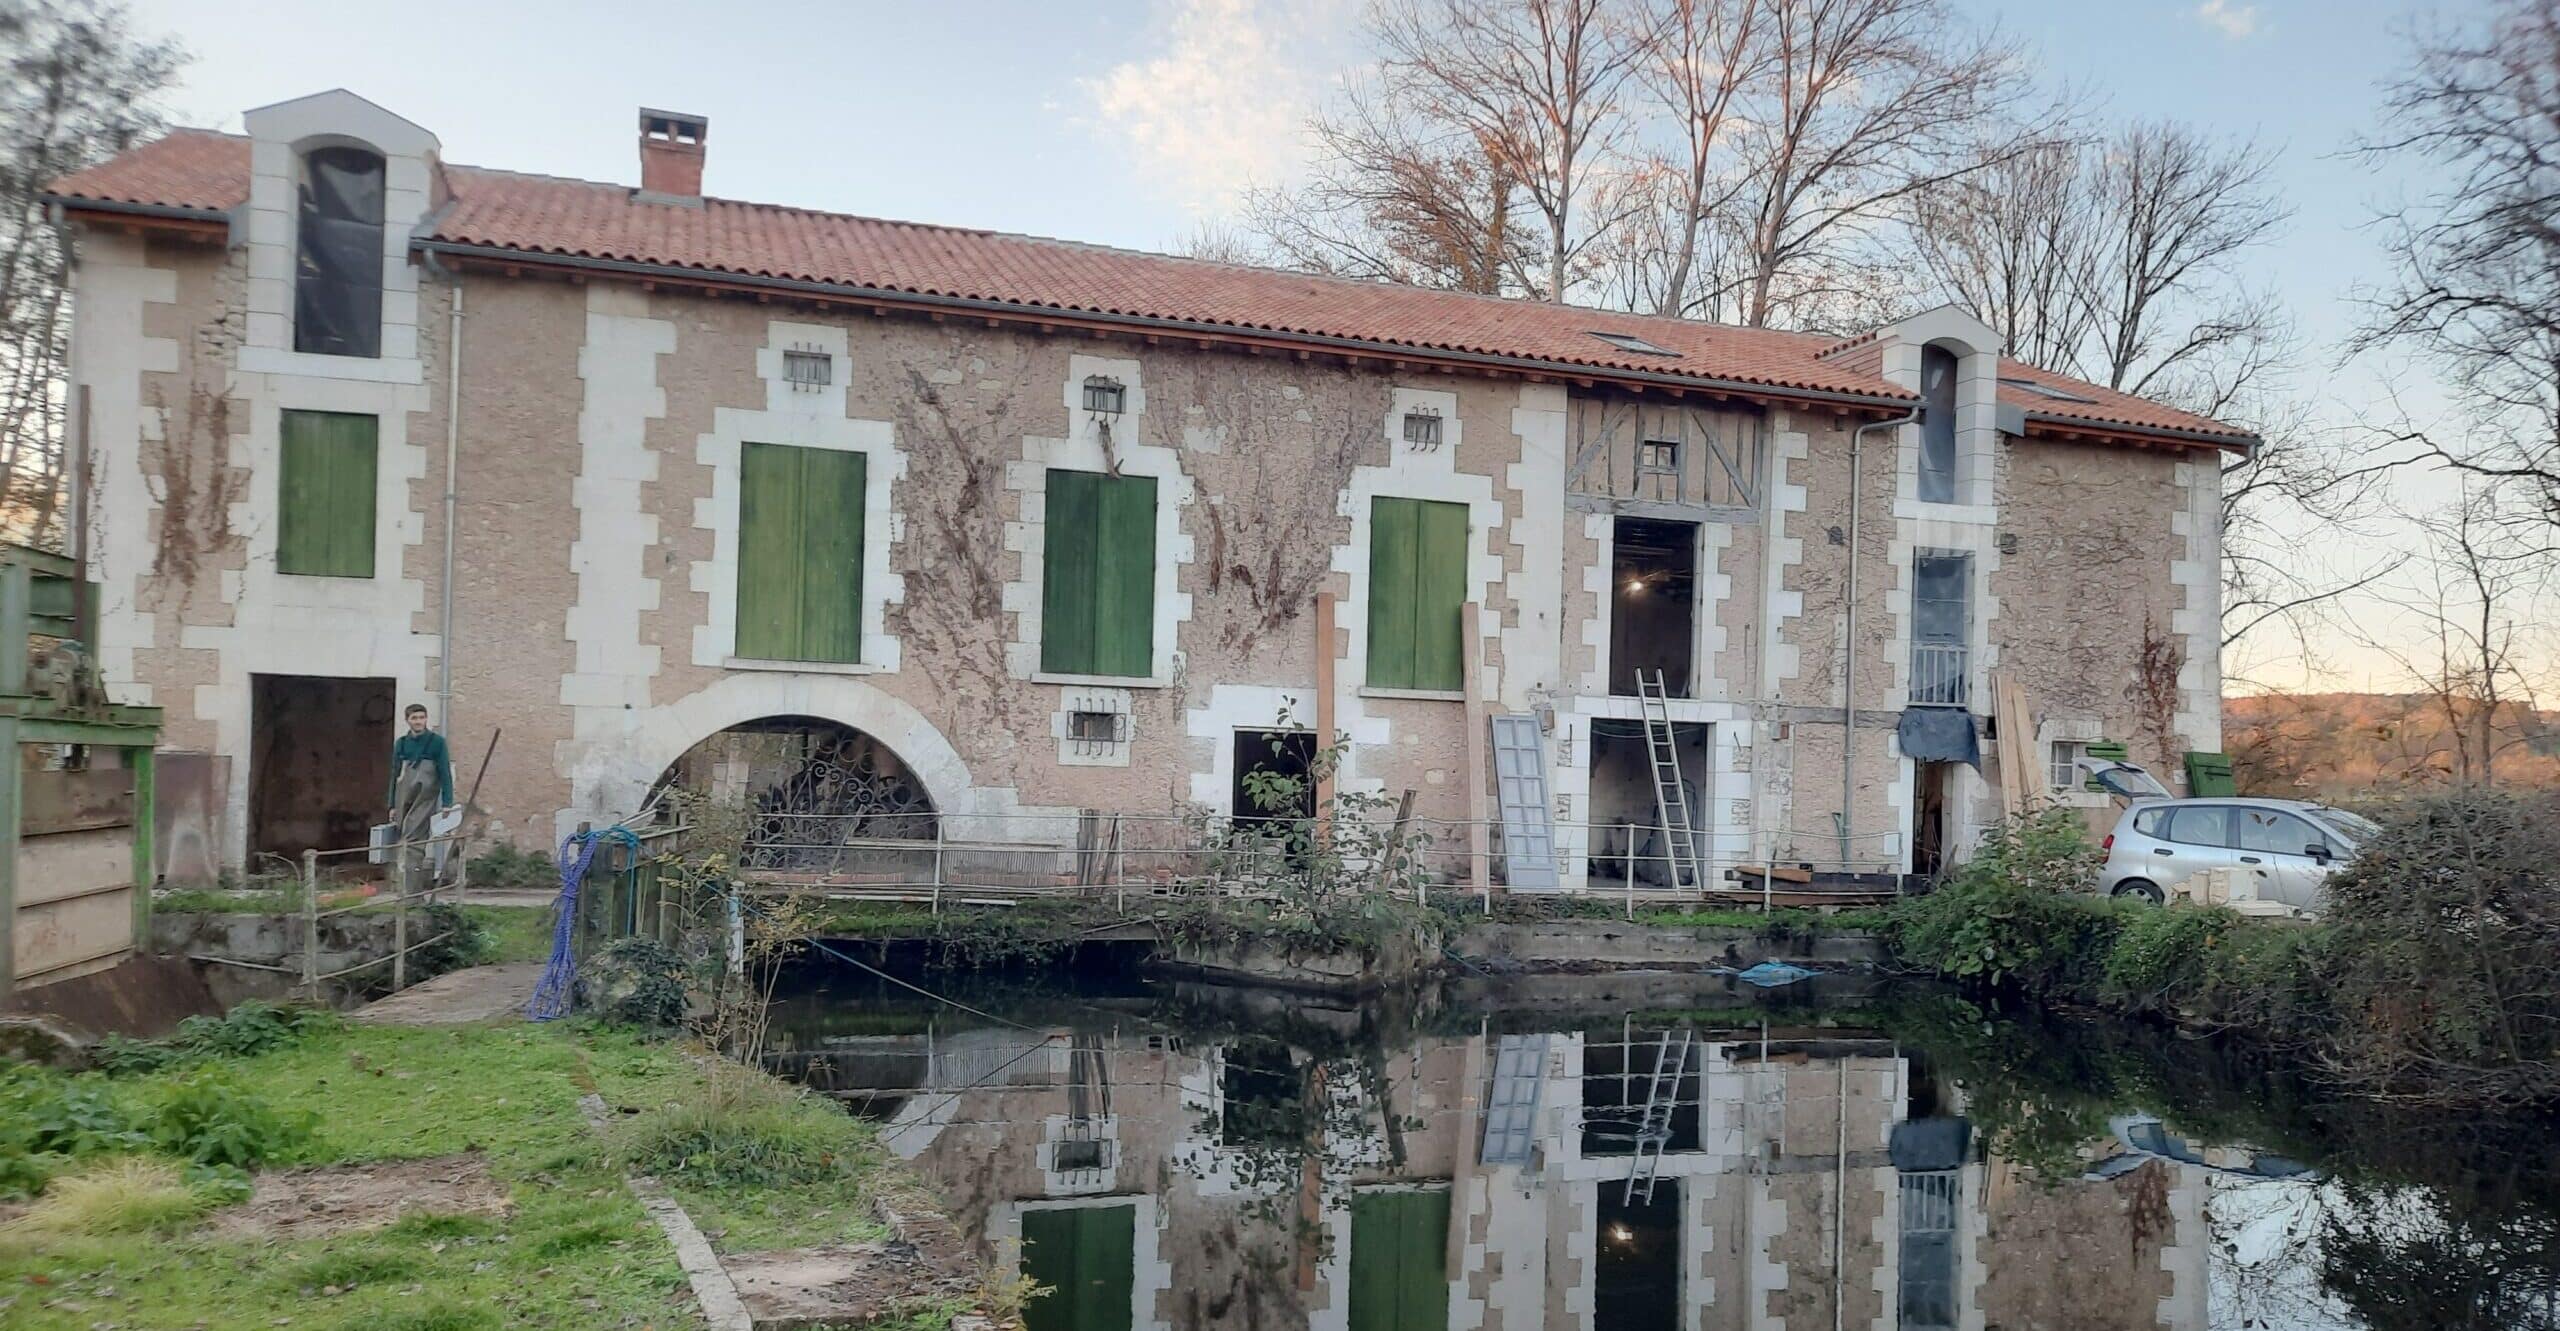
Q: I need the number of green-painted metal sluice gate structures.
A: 1